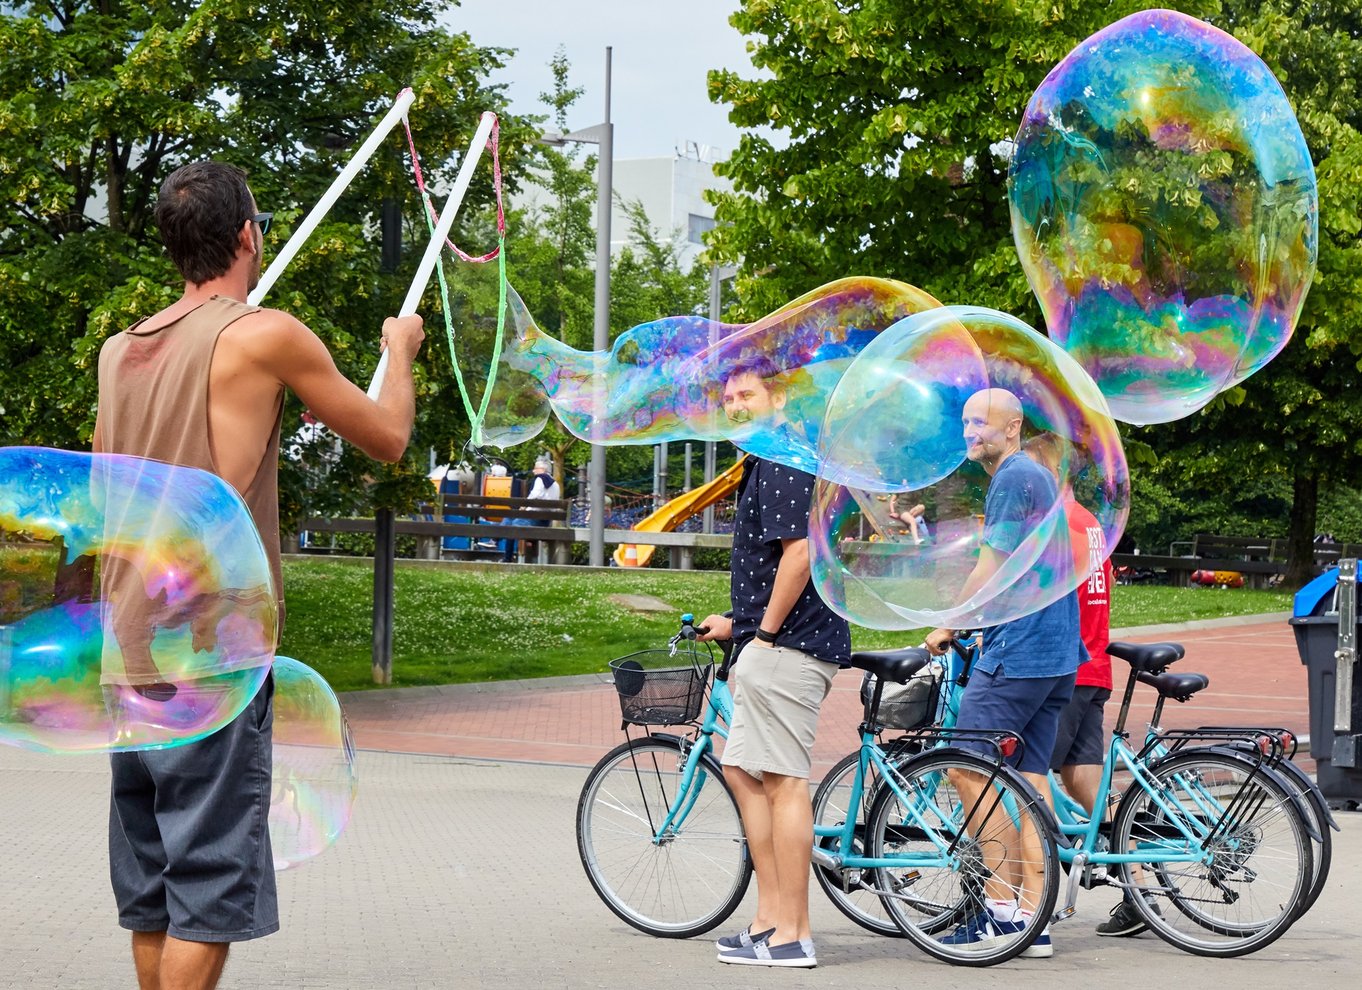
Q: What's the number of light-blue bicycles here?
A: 3